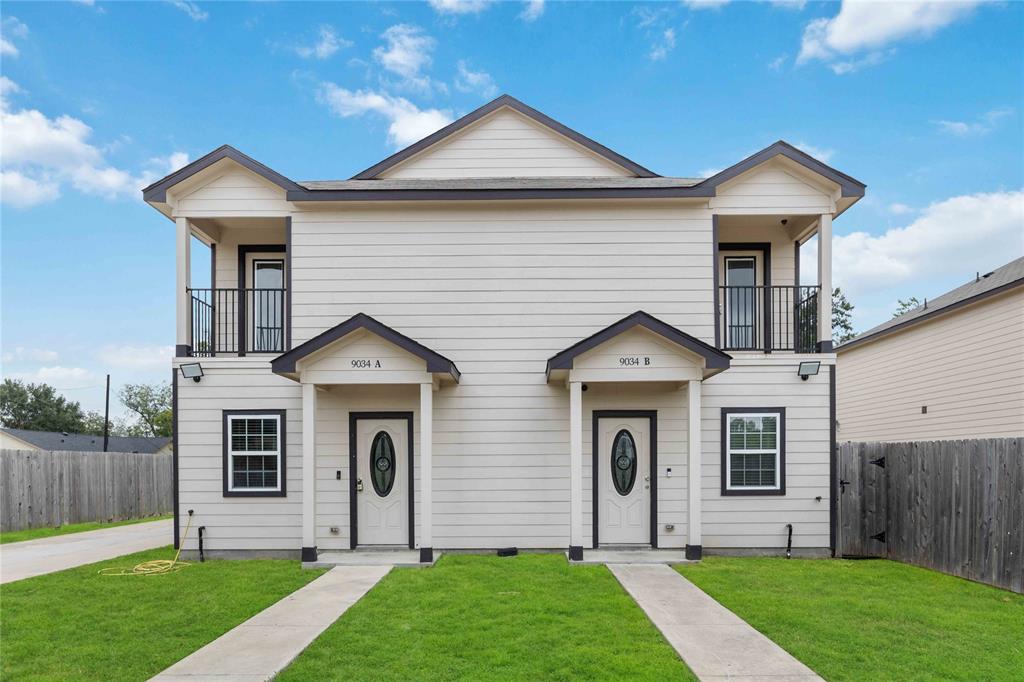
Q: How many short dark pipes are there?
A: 2